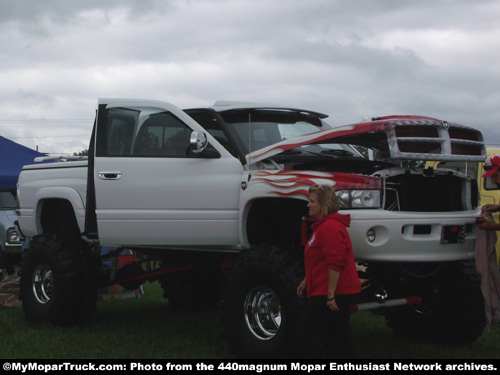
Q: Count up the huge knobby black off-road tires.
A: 4